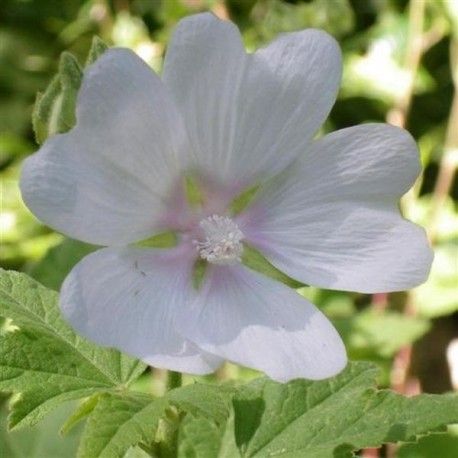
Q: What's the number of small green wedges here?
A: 5